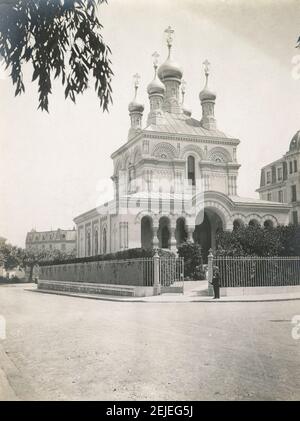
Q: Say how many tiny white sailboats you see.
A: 0